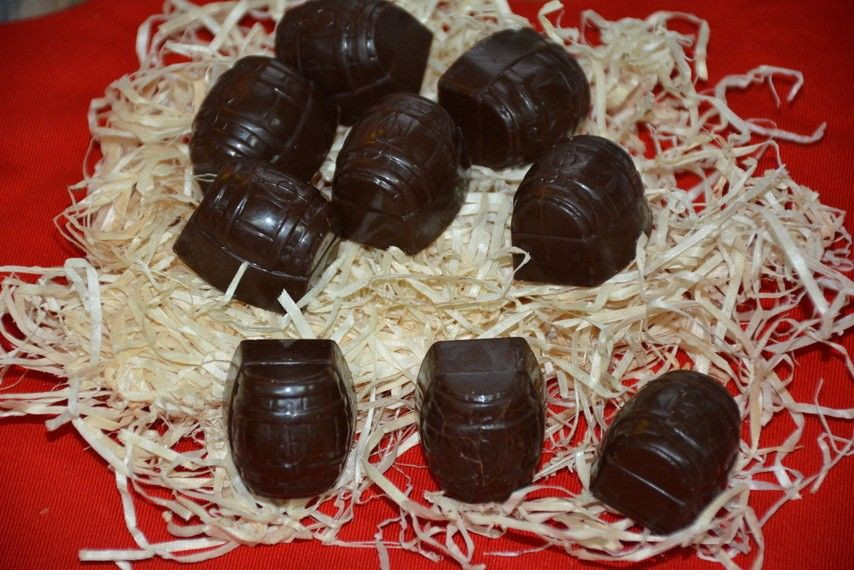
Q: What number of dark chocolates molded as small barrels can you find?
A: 9